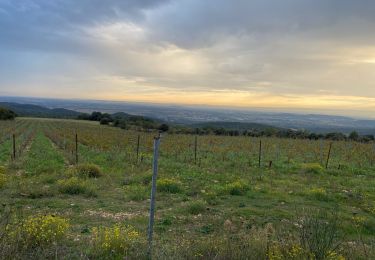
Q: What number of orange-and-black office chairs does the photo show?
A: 0